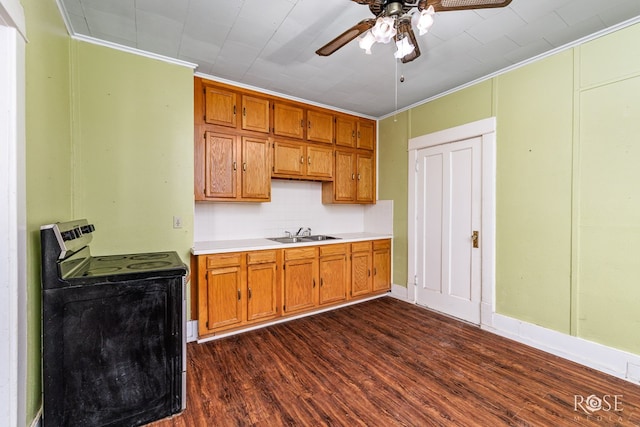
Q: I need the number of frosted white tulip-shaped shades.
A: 4